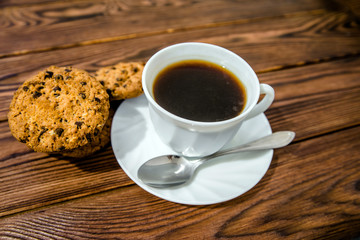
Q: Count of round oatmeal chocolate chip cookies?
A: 3